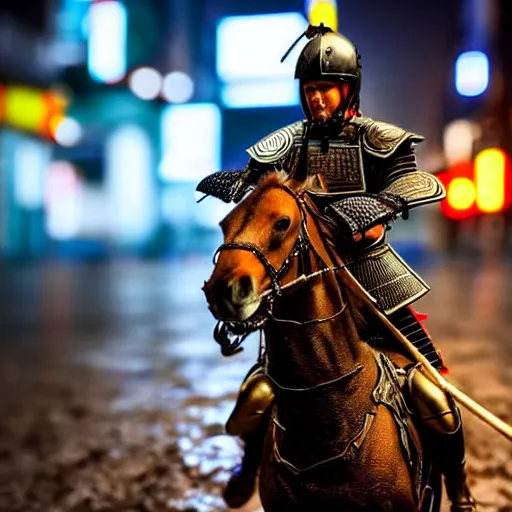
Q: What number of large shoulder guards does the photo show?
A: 2